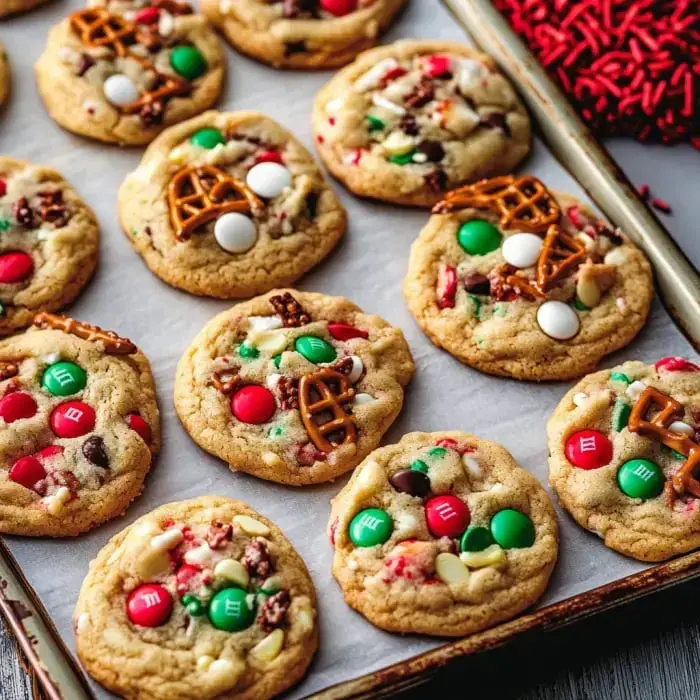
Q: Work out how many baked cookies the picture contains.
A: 13